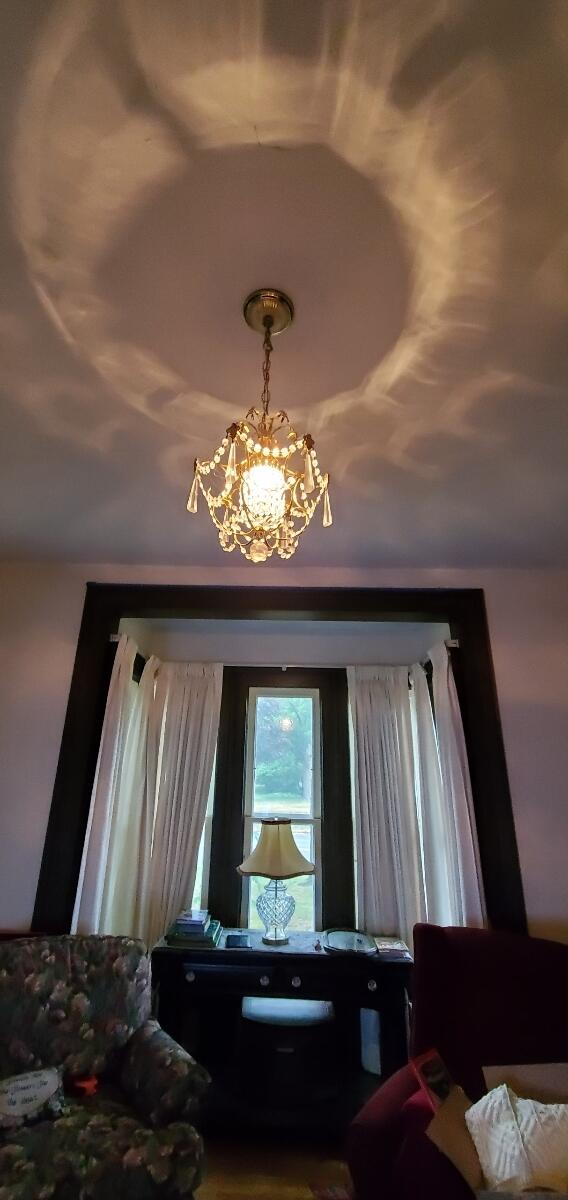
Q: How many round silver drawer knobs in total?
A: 4